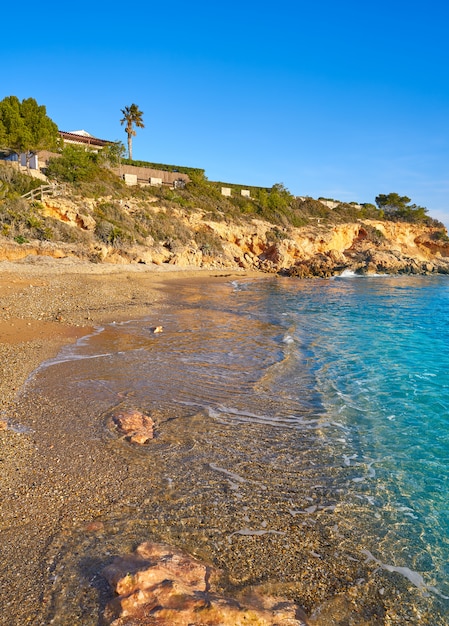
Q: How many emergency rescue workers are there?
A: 0